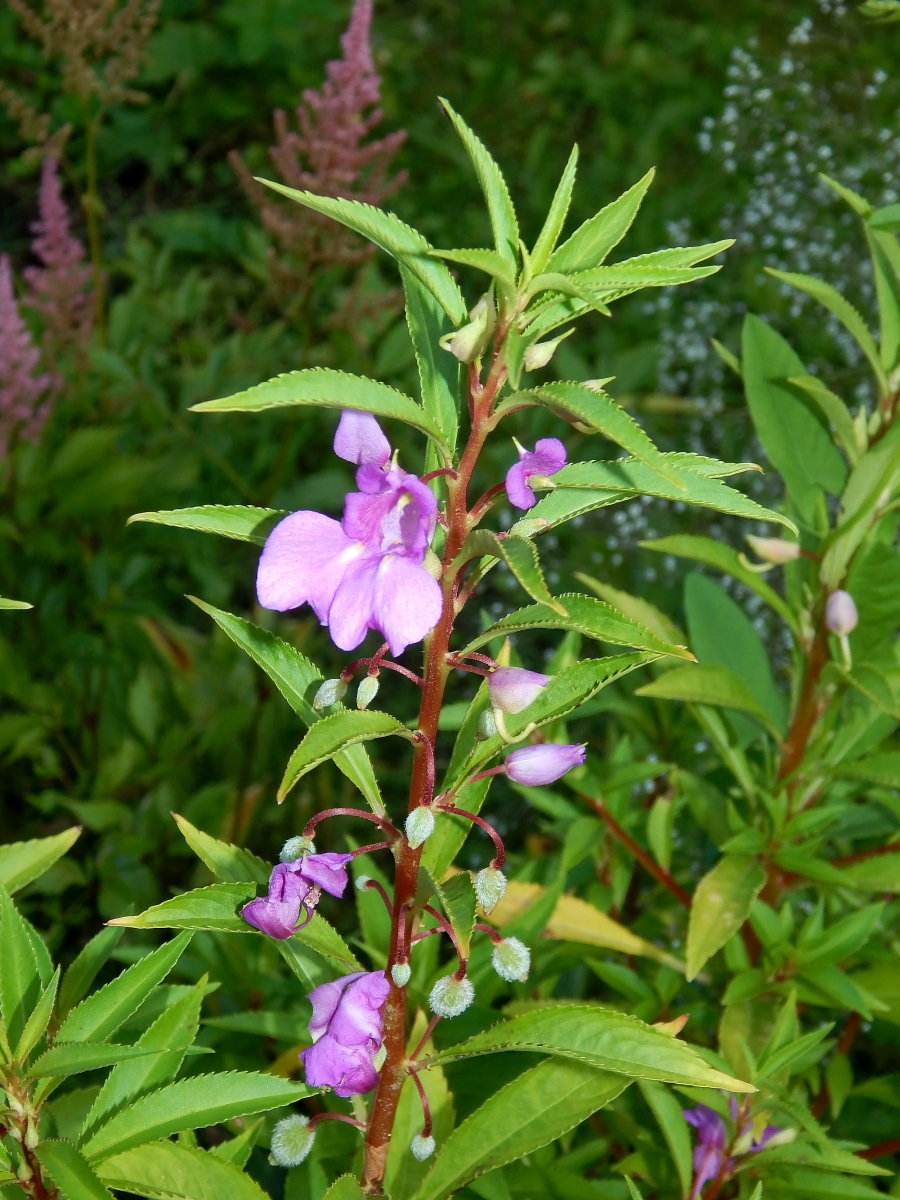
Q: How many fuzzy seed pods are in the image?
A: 12